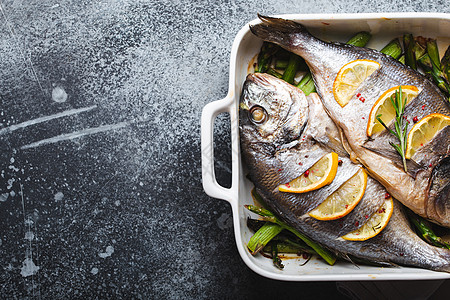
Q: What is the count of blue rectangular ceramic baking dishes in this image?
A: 0